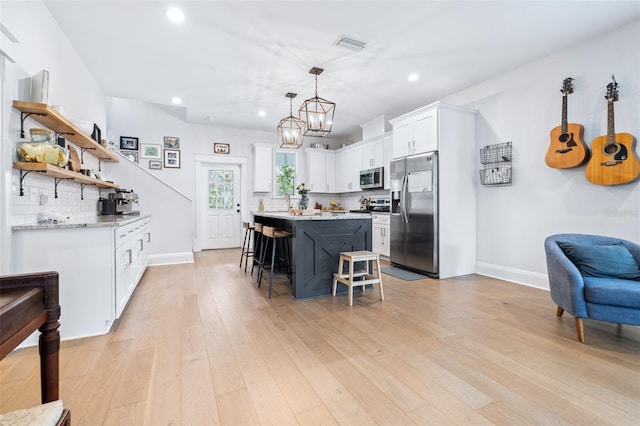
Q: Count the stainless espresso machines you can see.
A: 1